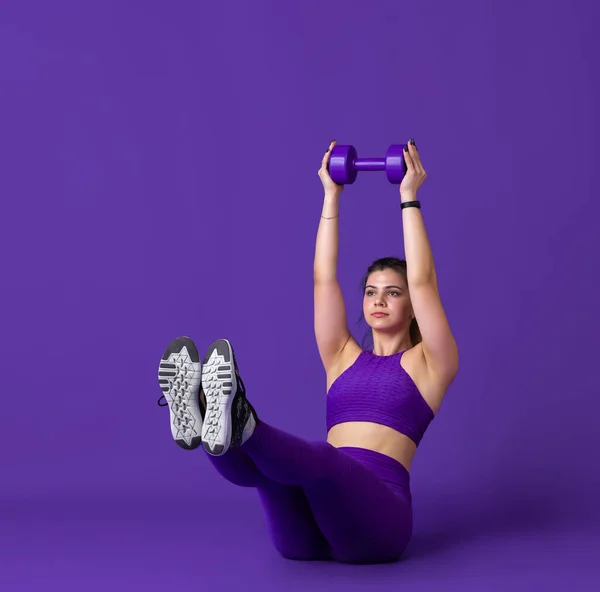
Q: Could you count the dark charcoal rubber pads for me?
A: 12